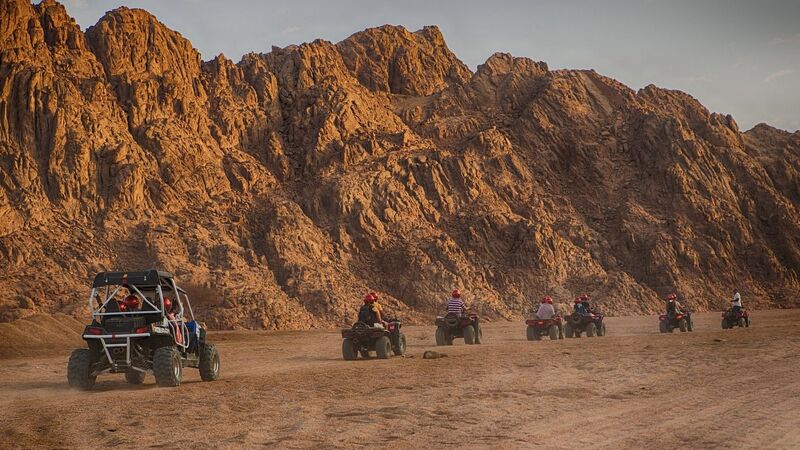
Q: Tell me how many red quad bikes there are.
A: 6